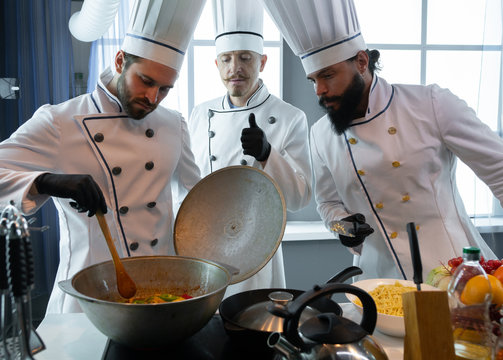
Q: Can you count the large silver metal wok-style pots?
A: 1